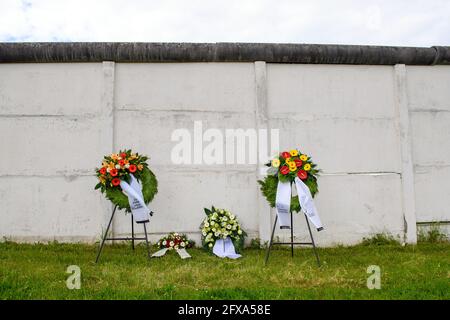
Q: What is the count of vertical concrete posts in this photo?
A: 3